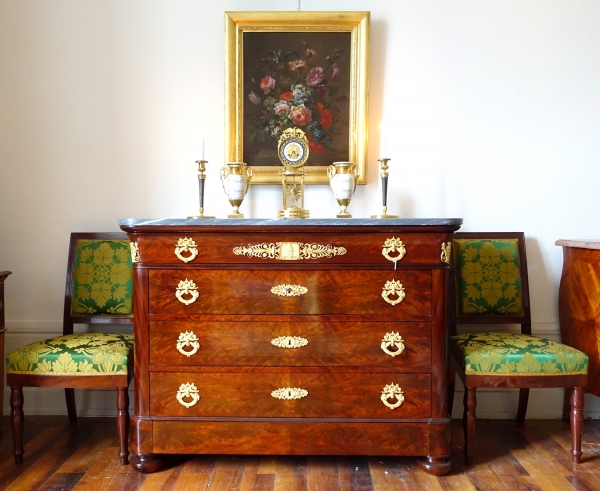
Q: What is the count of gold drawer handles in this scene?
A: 8